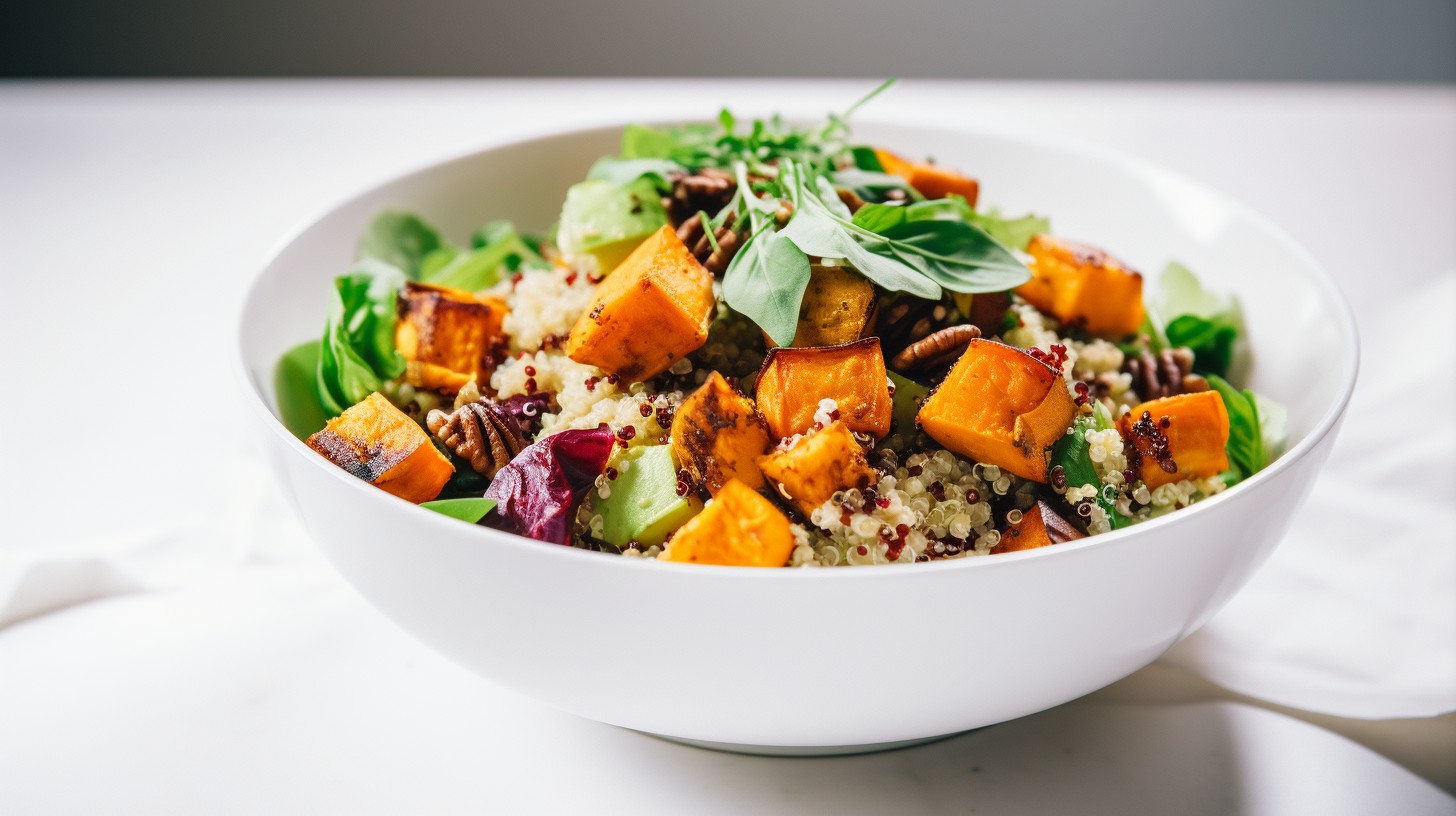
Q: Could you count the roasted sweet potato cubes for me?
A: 13